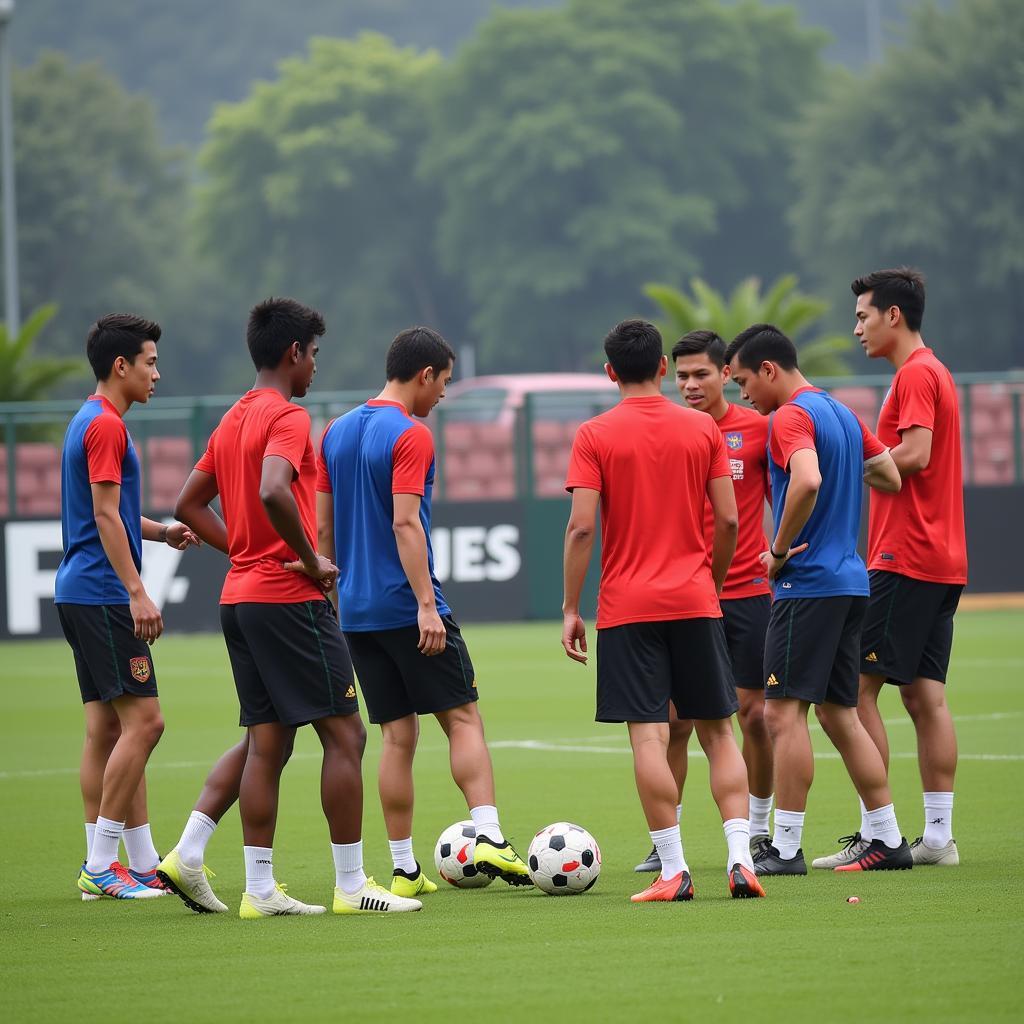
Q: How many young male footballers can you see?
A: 7